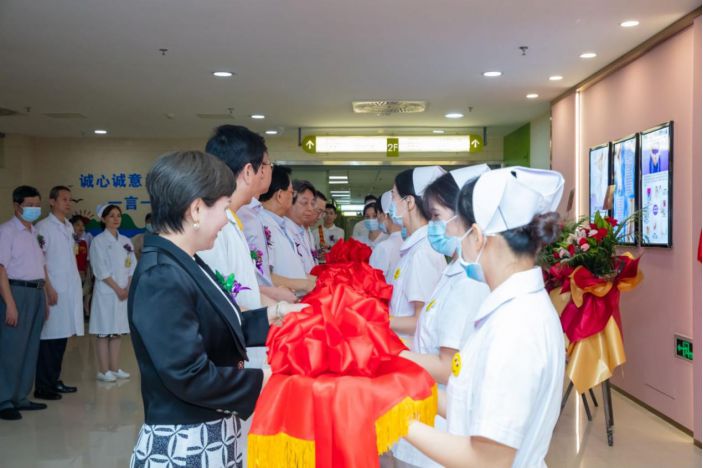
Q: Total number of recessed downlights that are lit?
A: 11